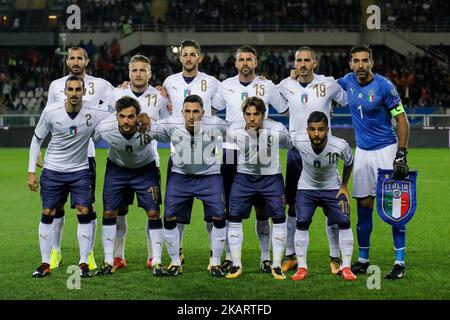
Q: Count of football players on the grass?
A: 11